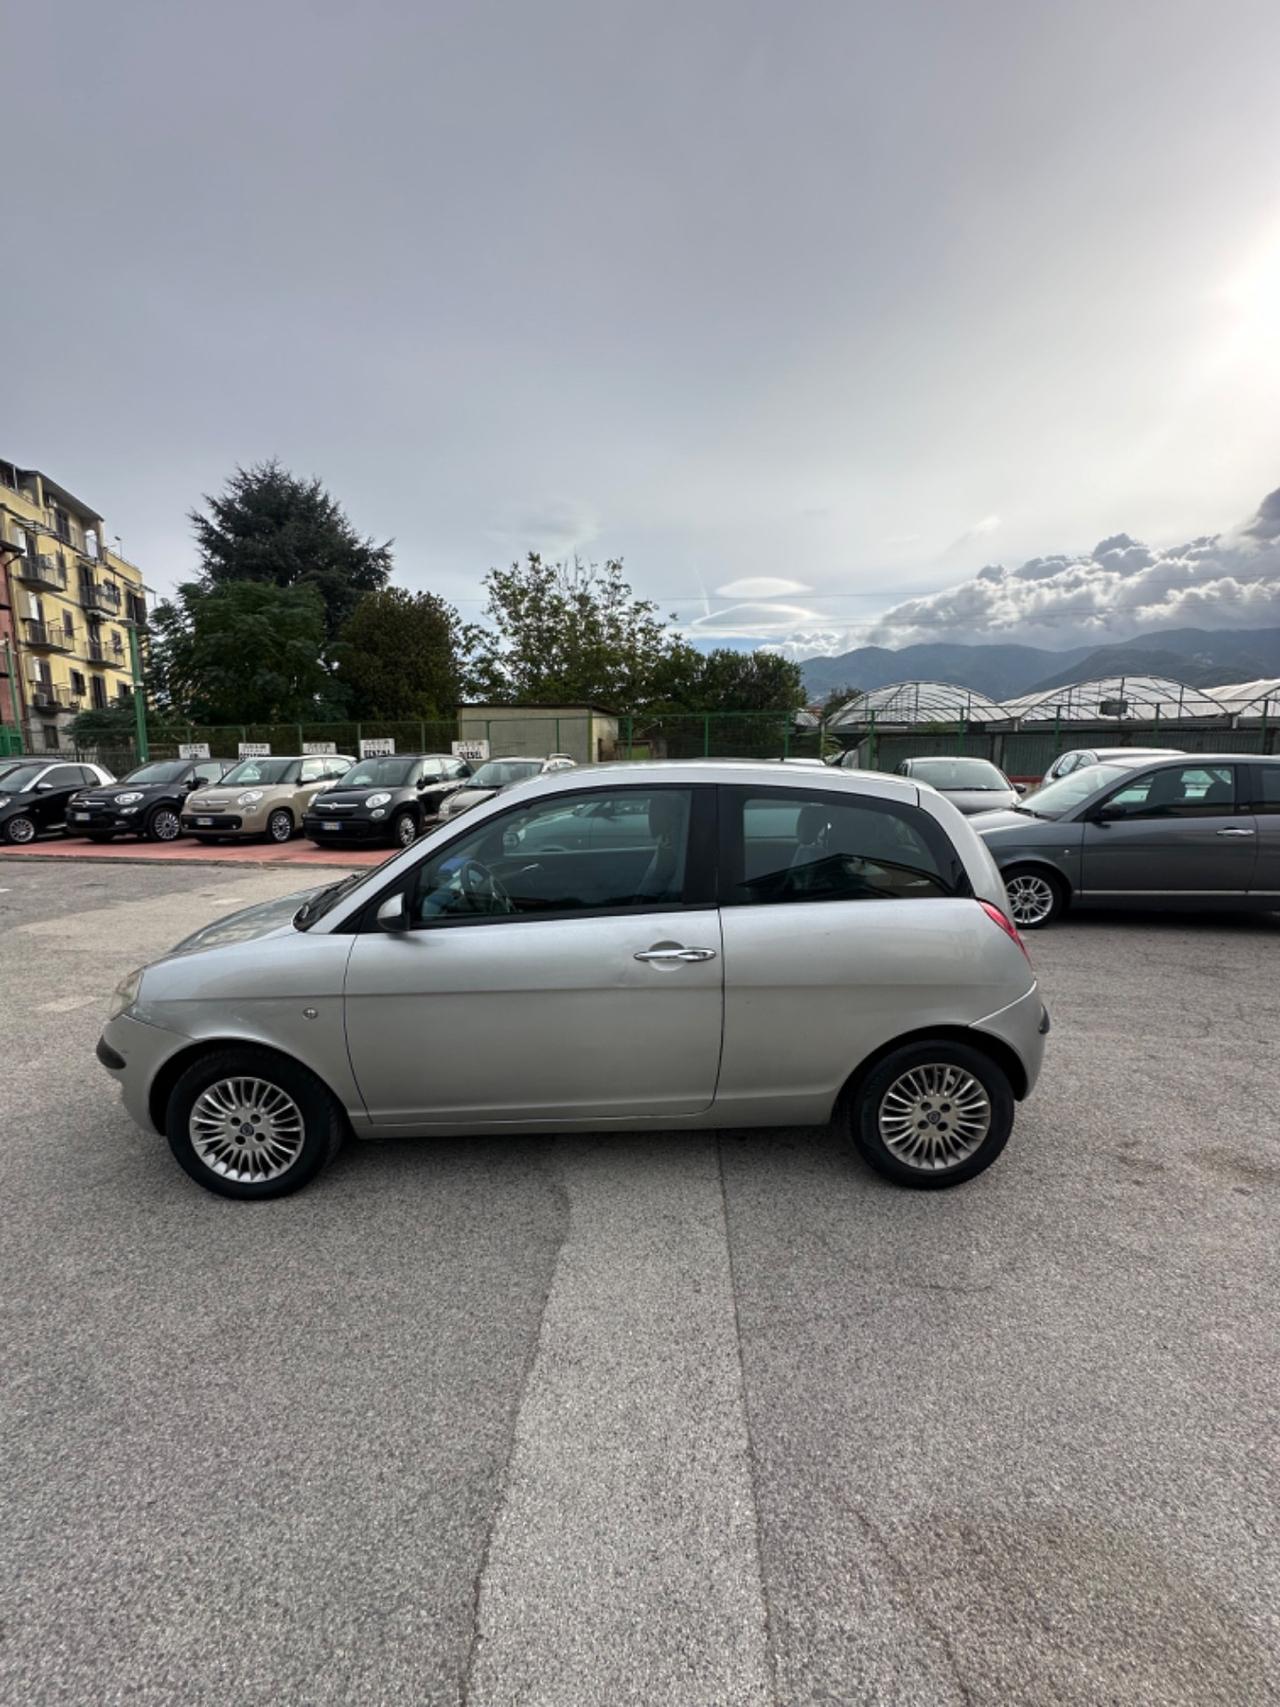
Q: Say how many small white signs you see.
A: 5